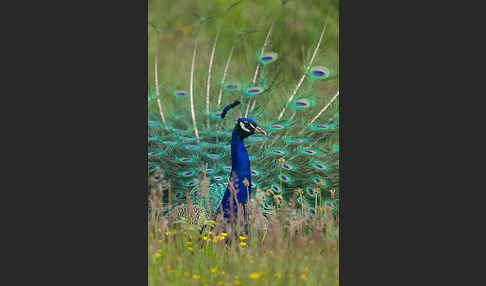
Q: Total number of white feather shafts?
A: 7